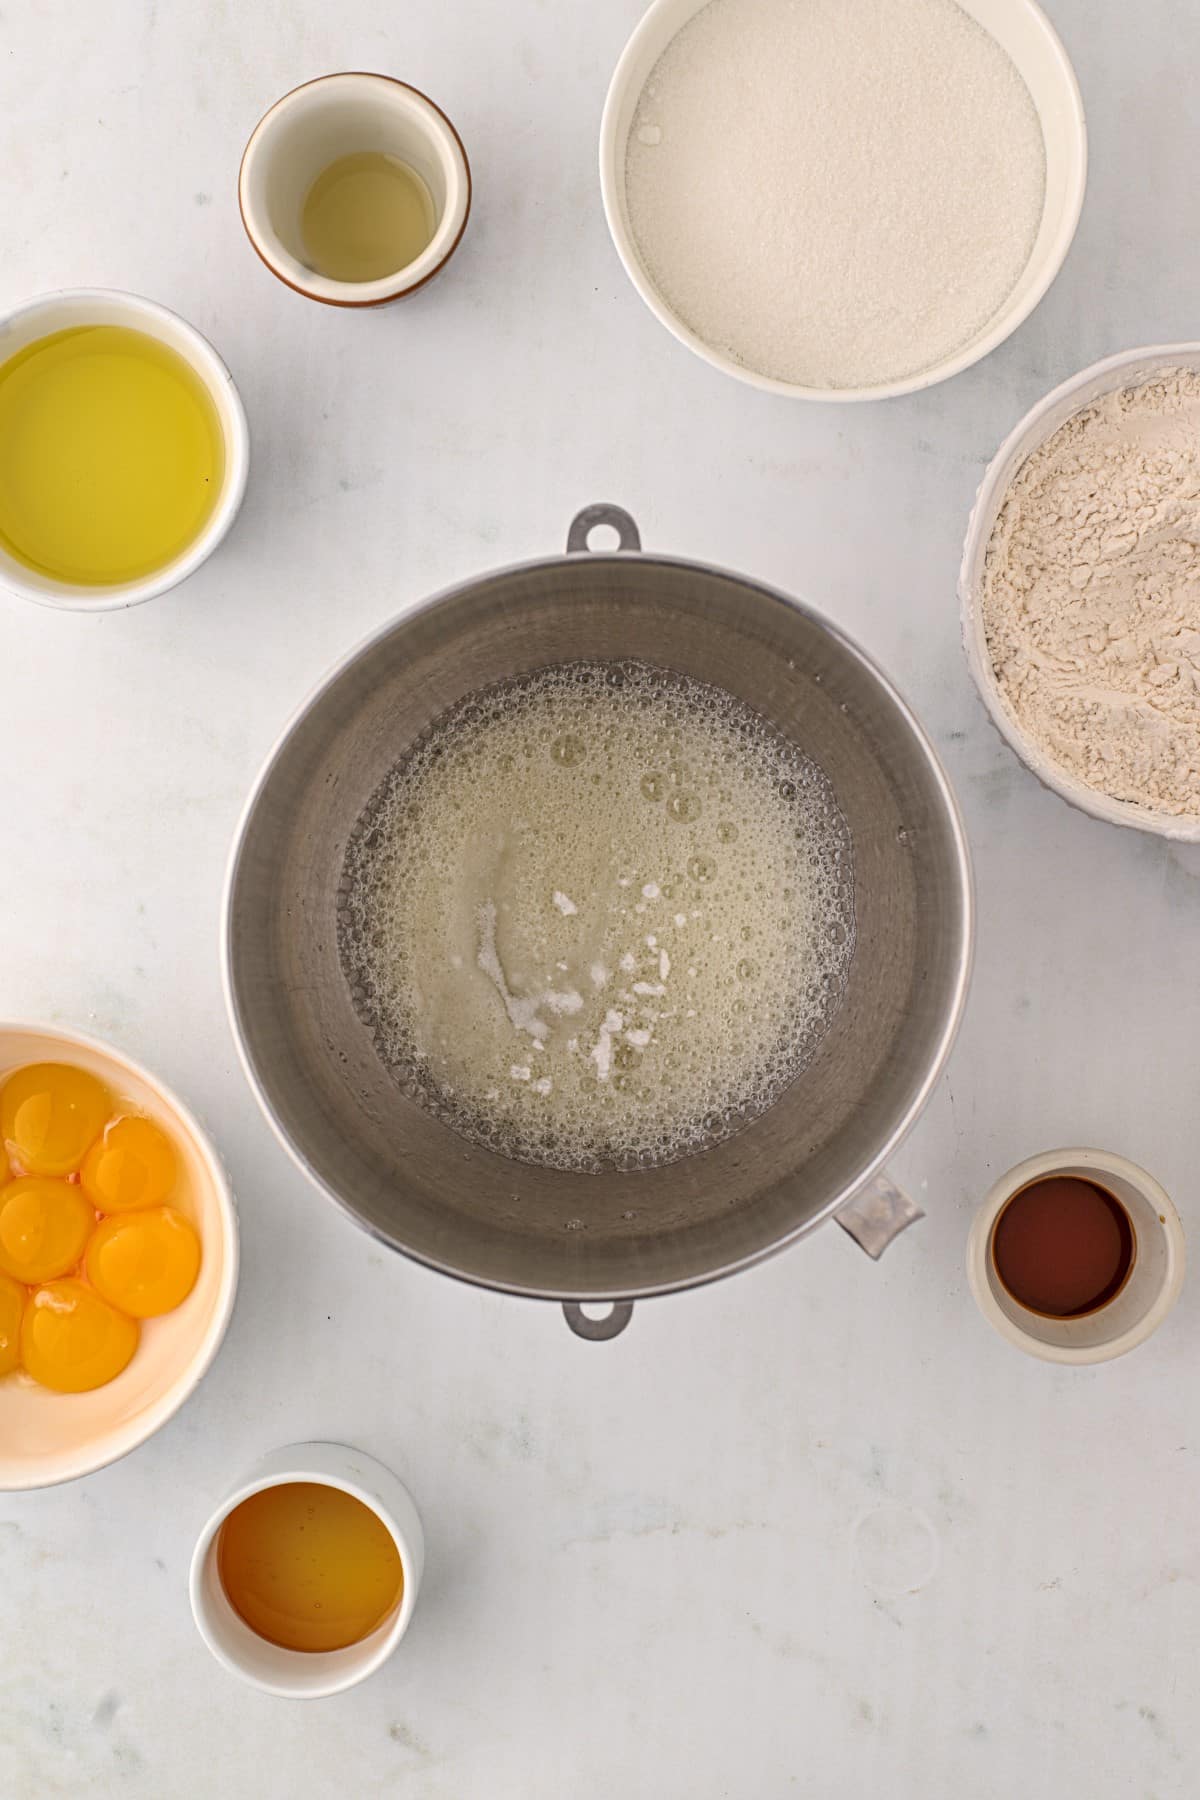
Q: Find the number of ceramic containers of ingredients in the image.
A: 7